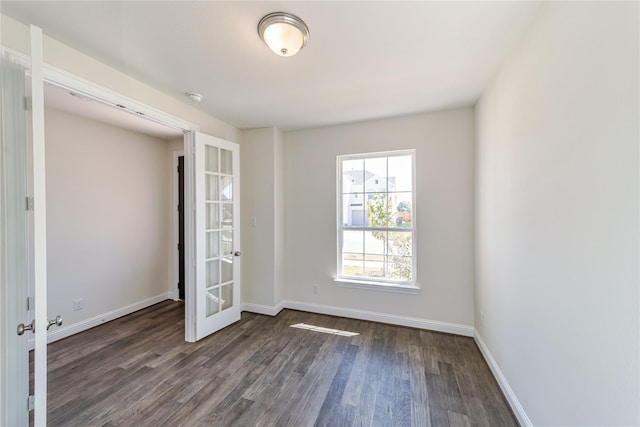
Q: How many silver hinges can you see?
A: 4